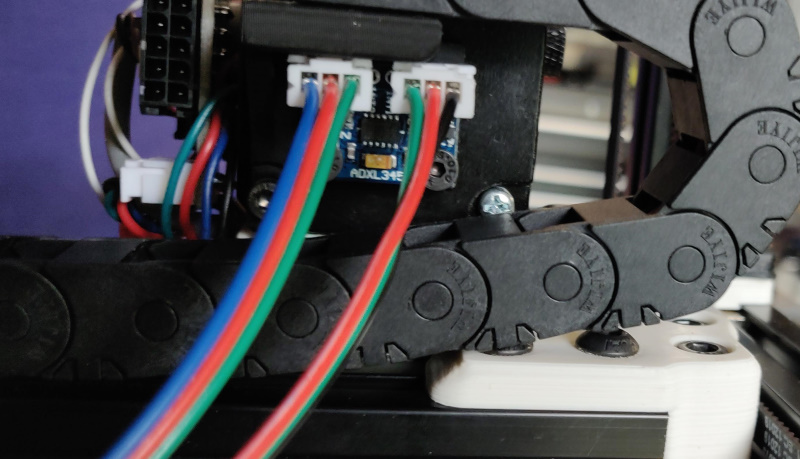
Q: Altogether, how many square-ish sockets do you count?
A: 10